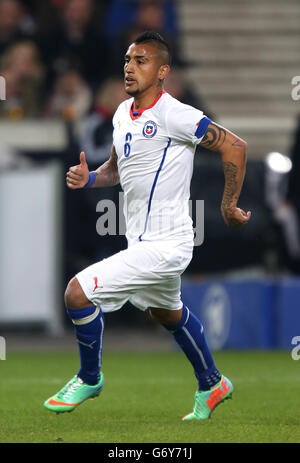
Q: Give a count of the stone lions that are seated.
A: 0